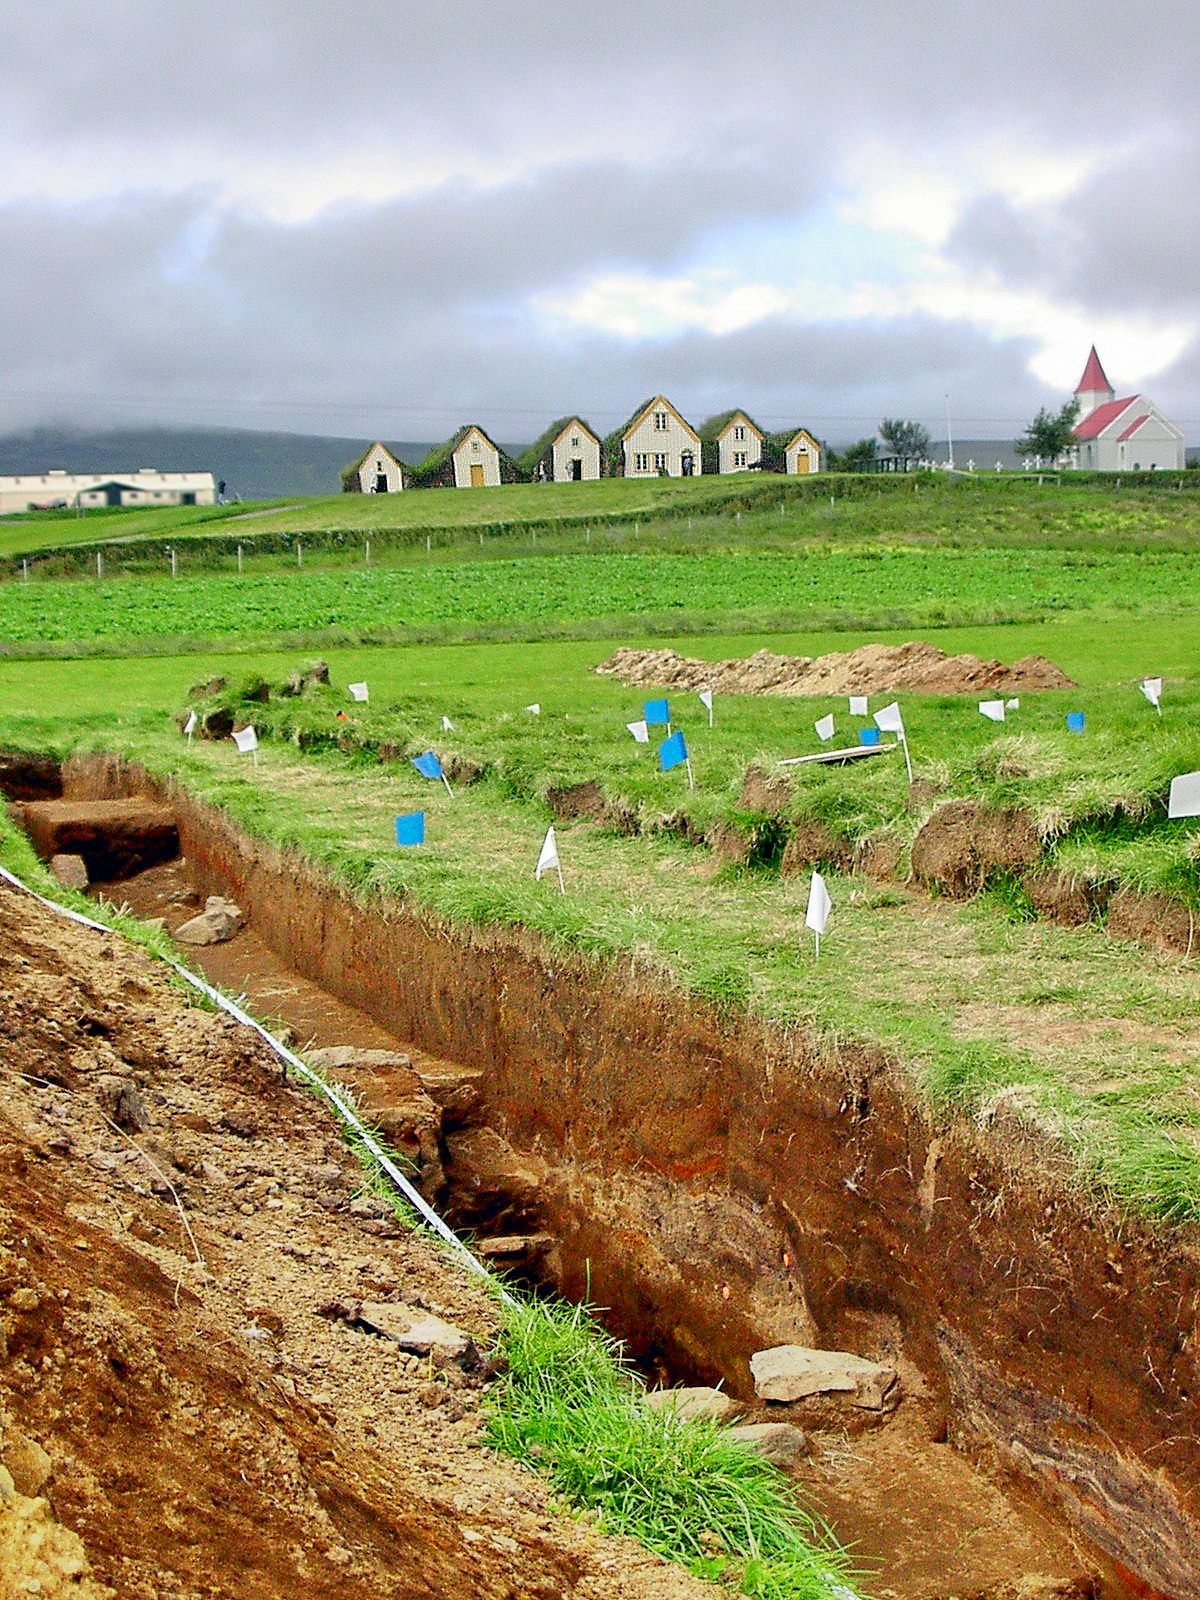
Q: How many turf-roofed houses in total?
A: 6